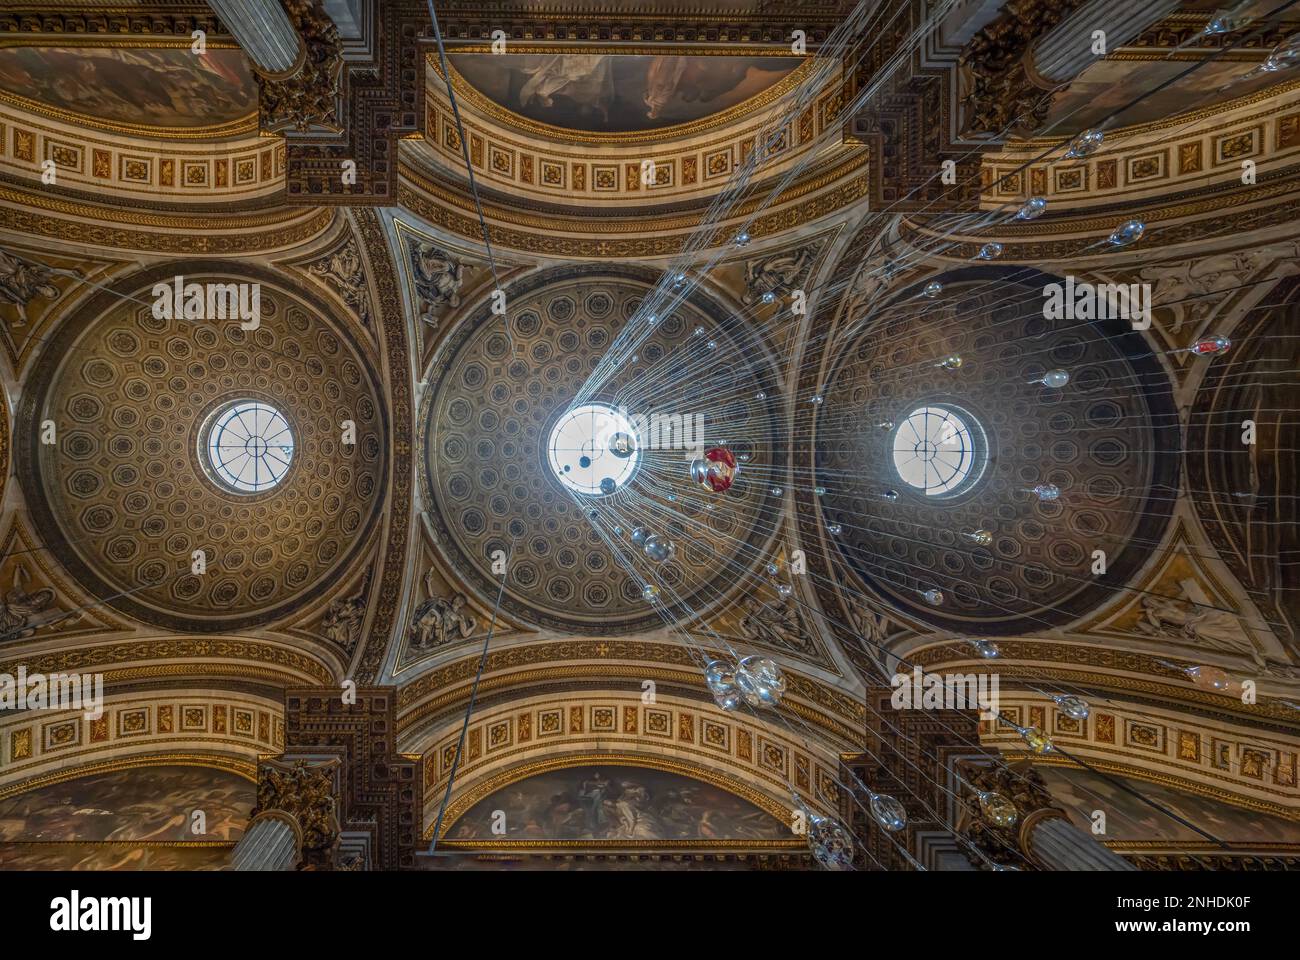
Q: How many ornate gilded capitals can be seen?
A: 4